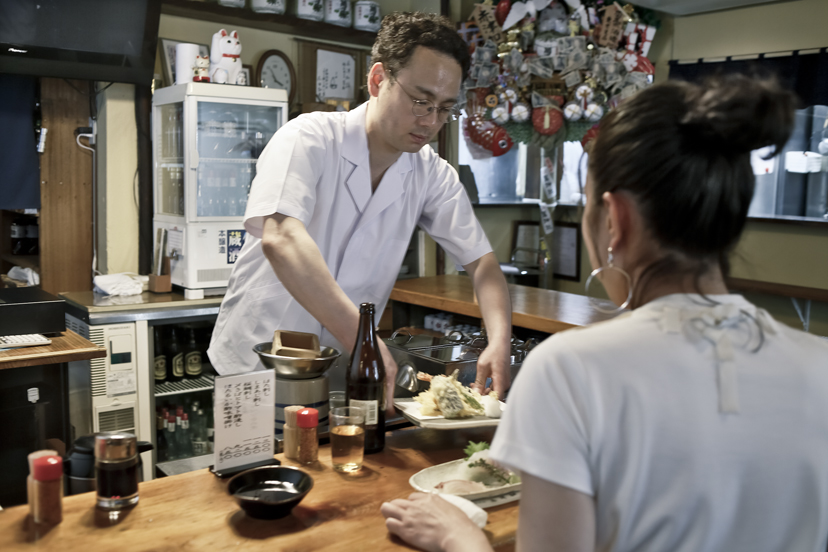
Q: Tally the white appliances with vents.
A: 2